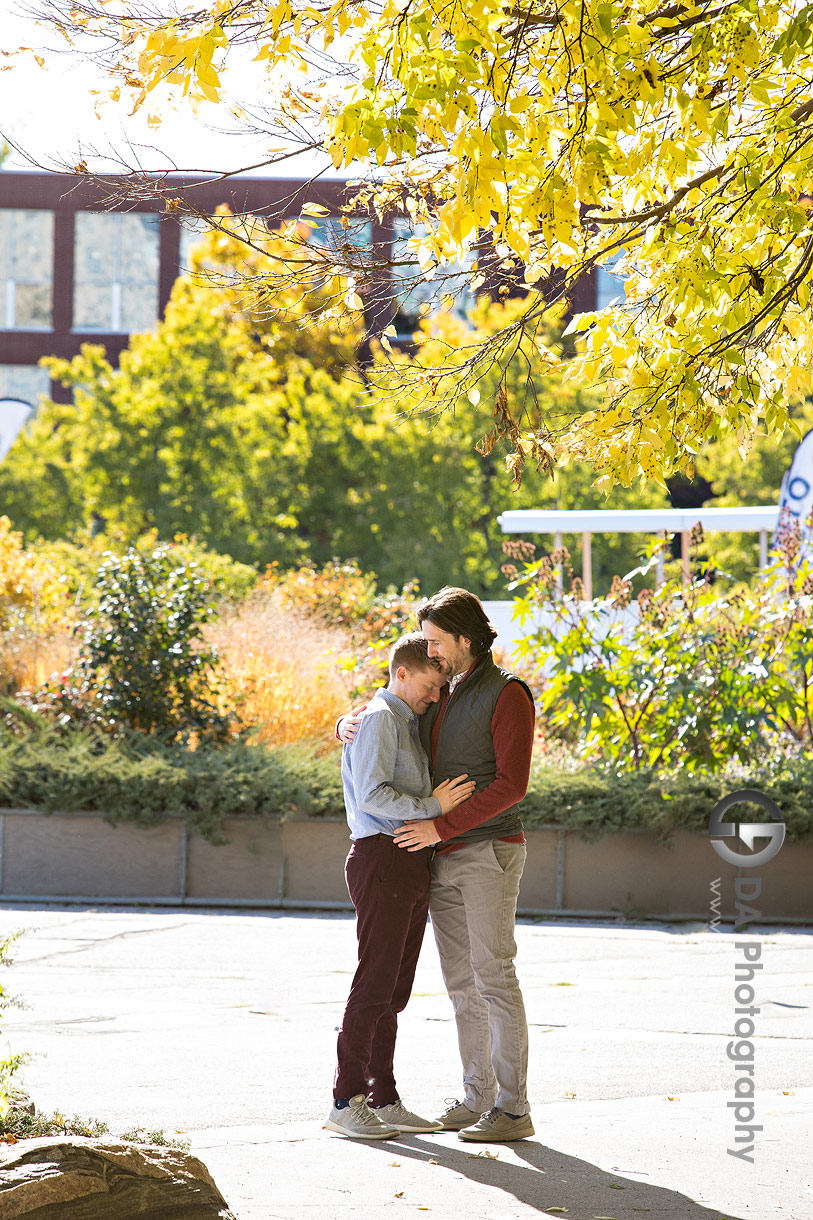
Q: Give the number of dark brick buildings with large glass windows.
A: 1